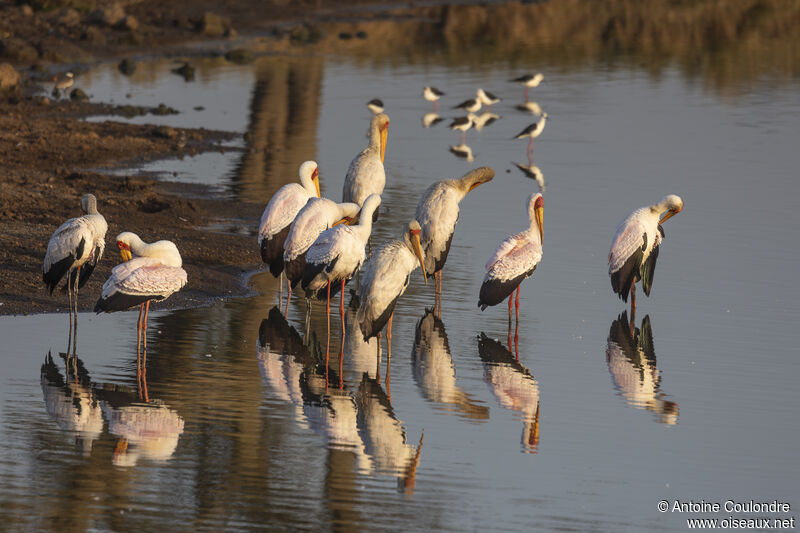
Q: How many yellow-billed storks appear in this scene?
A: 10